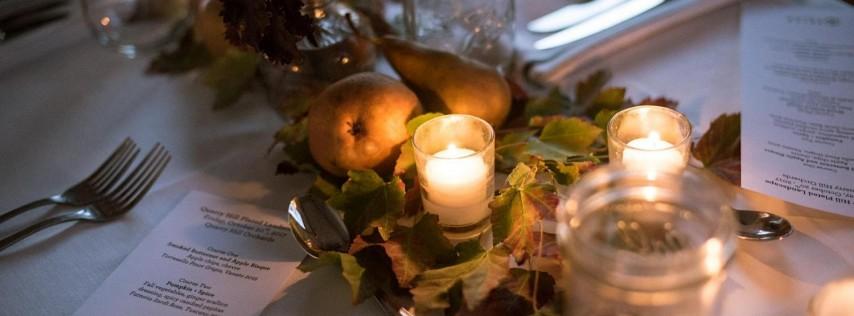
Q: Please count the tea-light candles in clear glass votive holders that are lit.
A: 2